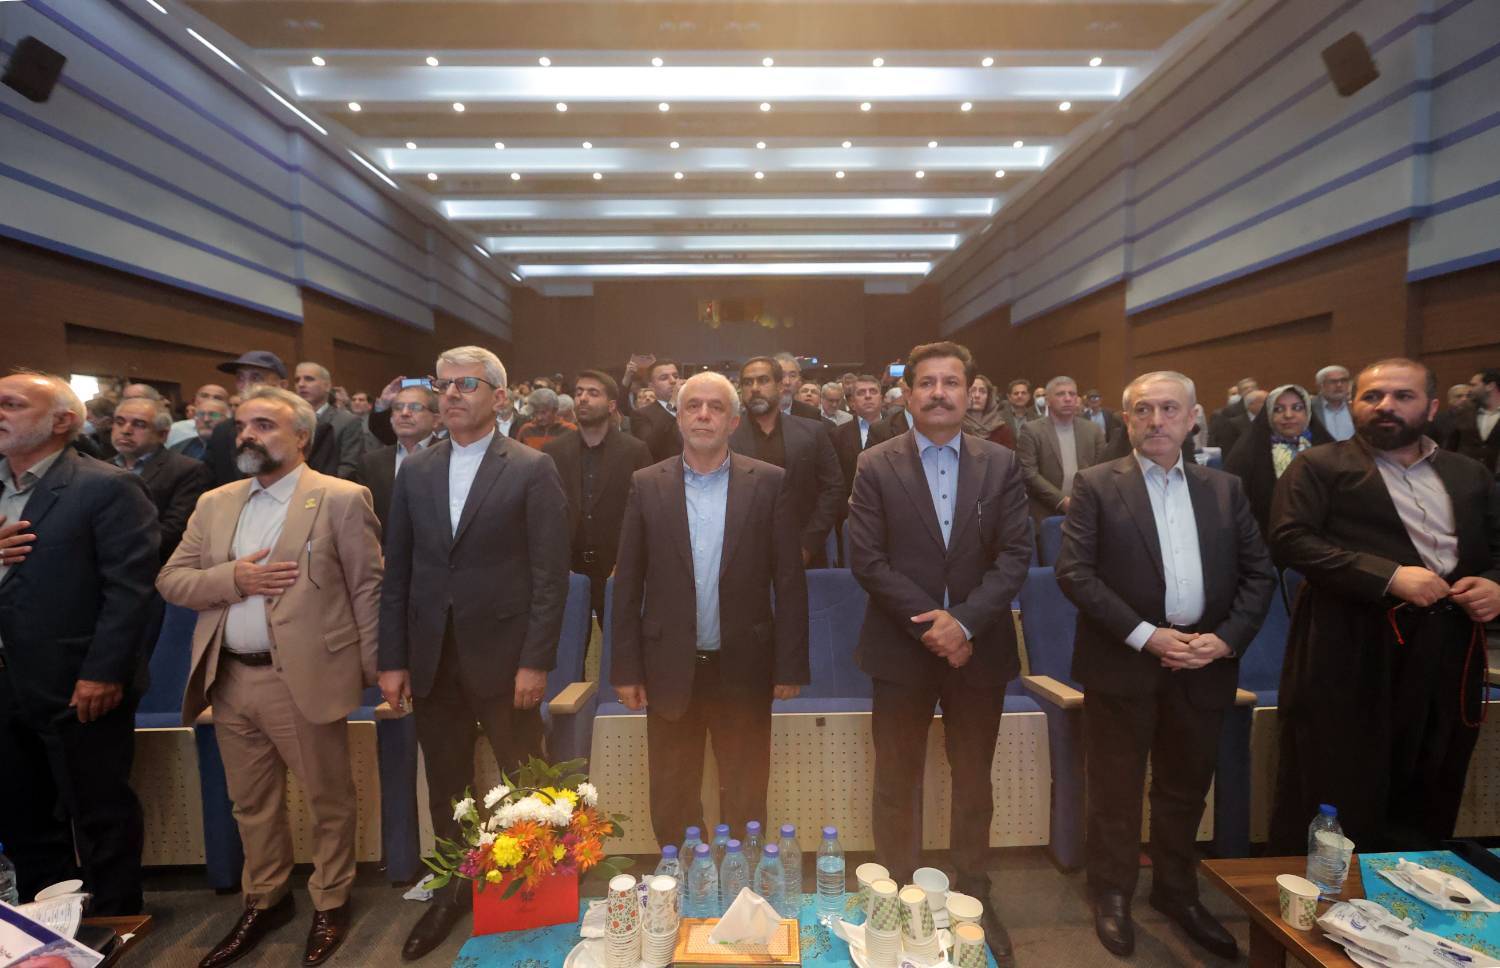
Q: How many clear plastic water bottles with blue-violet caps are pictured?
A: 11